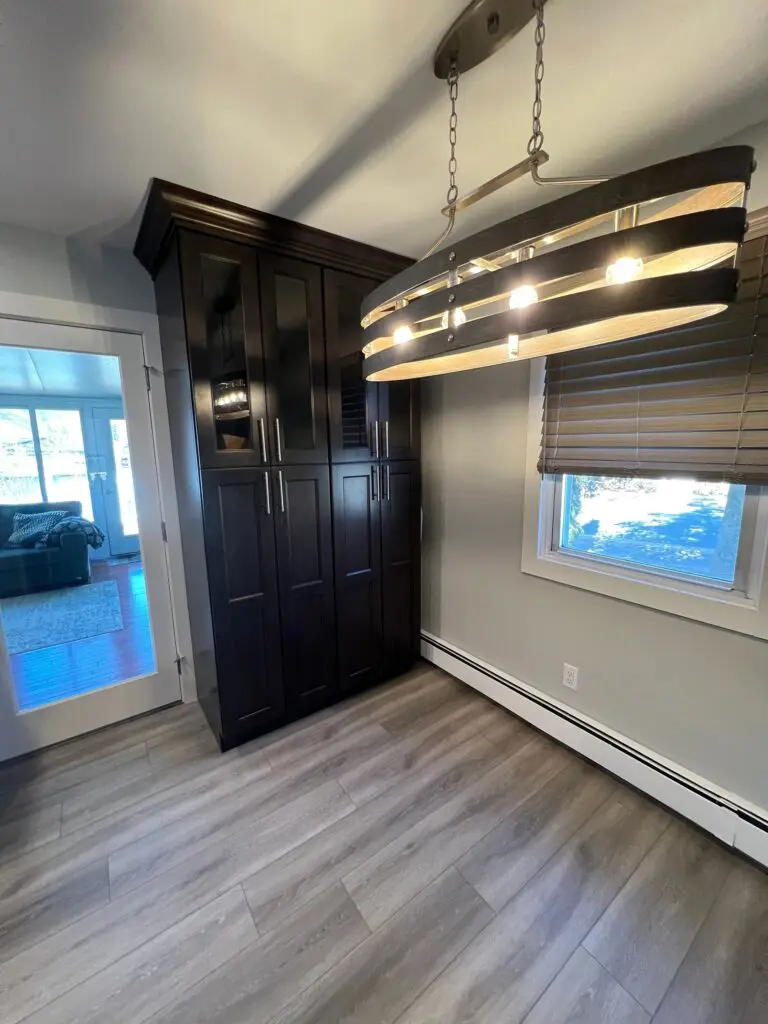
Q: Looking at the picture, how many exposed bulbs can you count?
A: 4